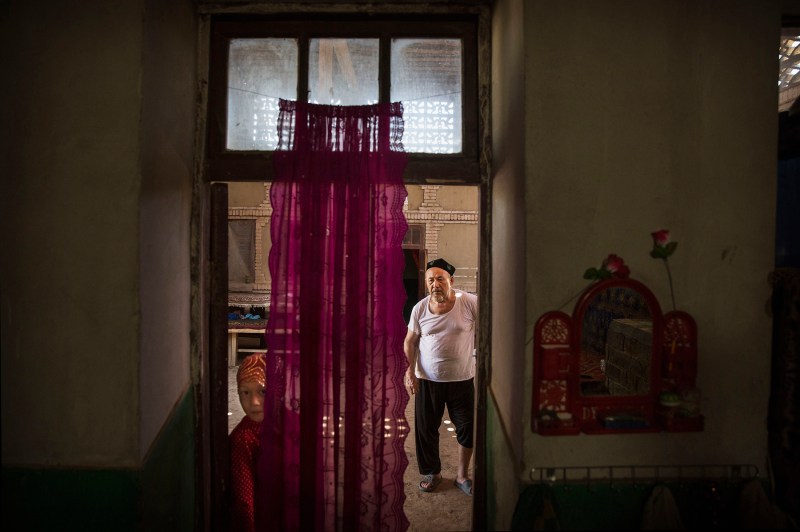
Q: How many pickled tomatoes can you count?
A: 0